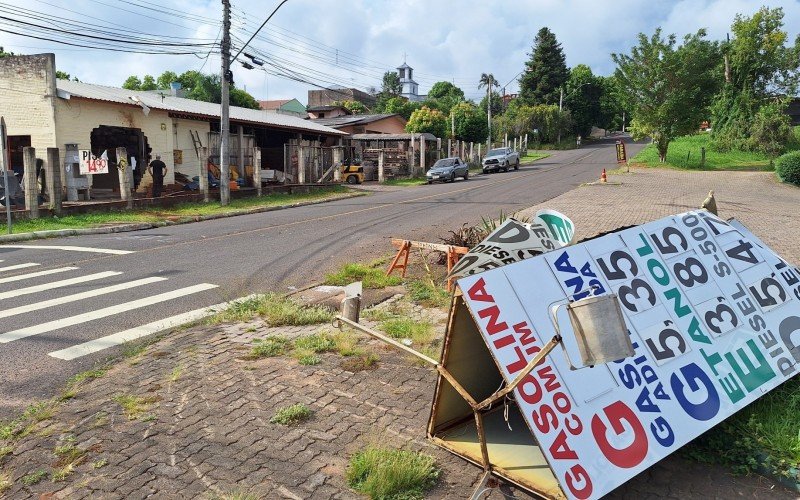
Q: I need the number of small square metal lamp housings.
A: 1